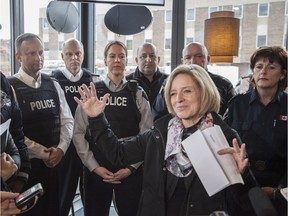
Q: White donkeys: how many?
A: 0